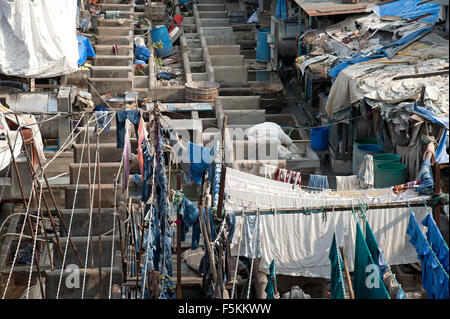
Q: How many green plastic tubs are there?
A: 3